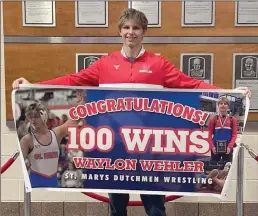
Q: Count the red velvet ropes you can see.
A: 3